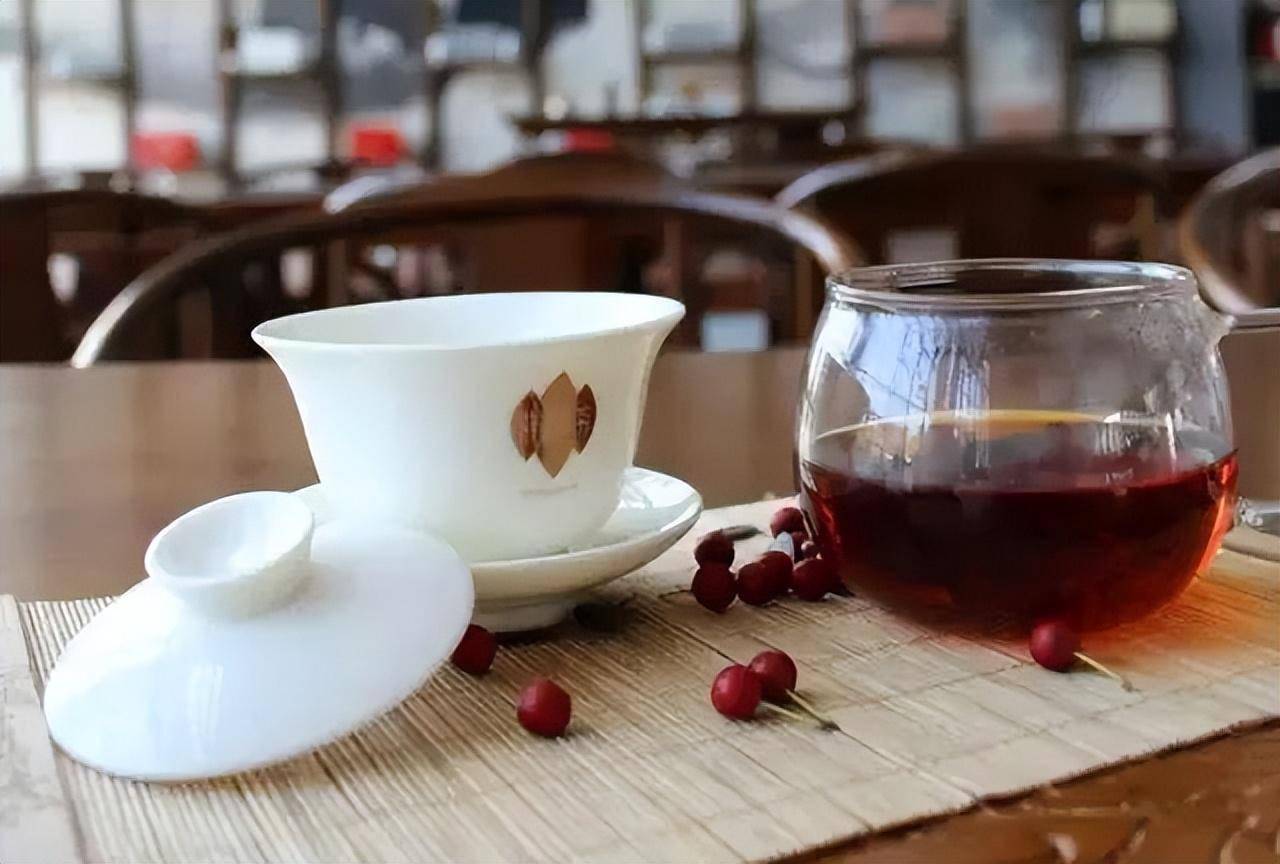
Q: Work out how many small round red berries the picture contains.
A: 12